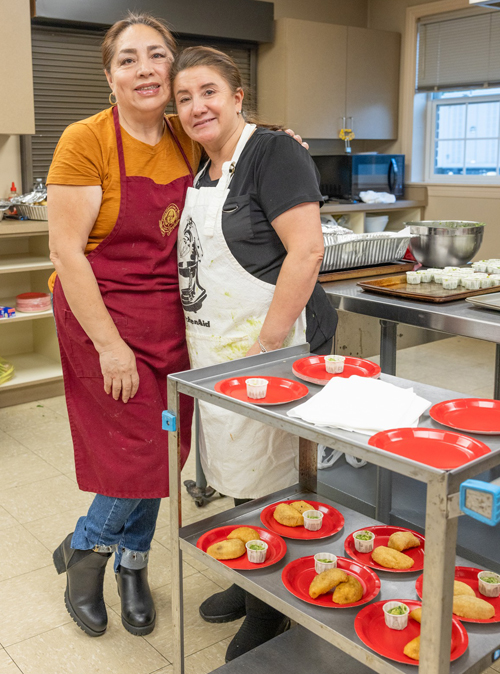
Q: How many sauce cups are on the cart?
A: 8